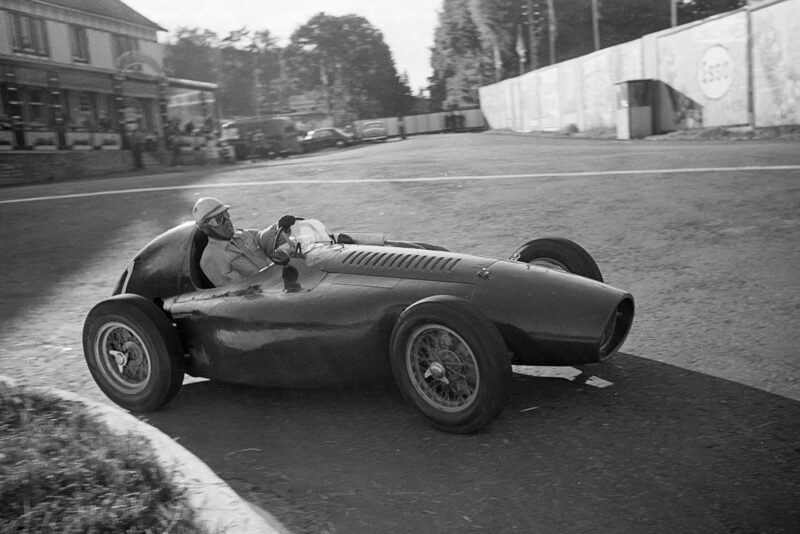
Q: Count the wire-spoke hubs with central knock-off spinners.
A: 2